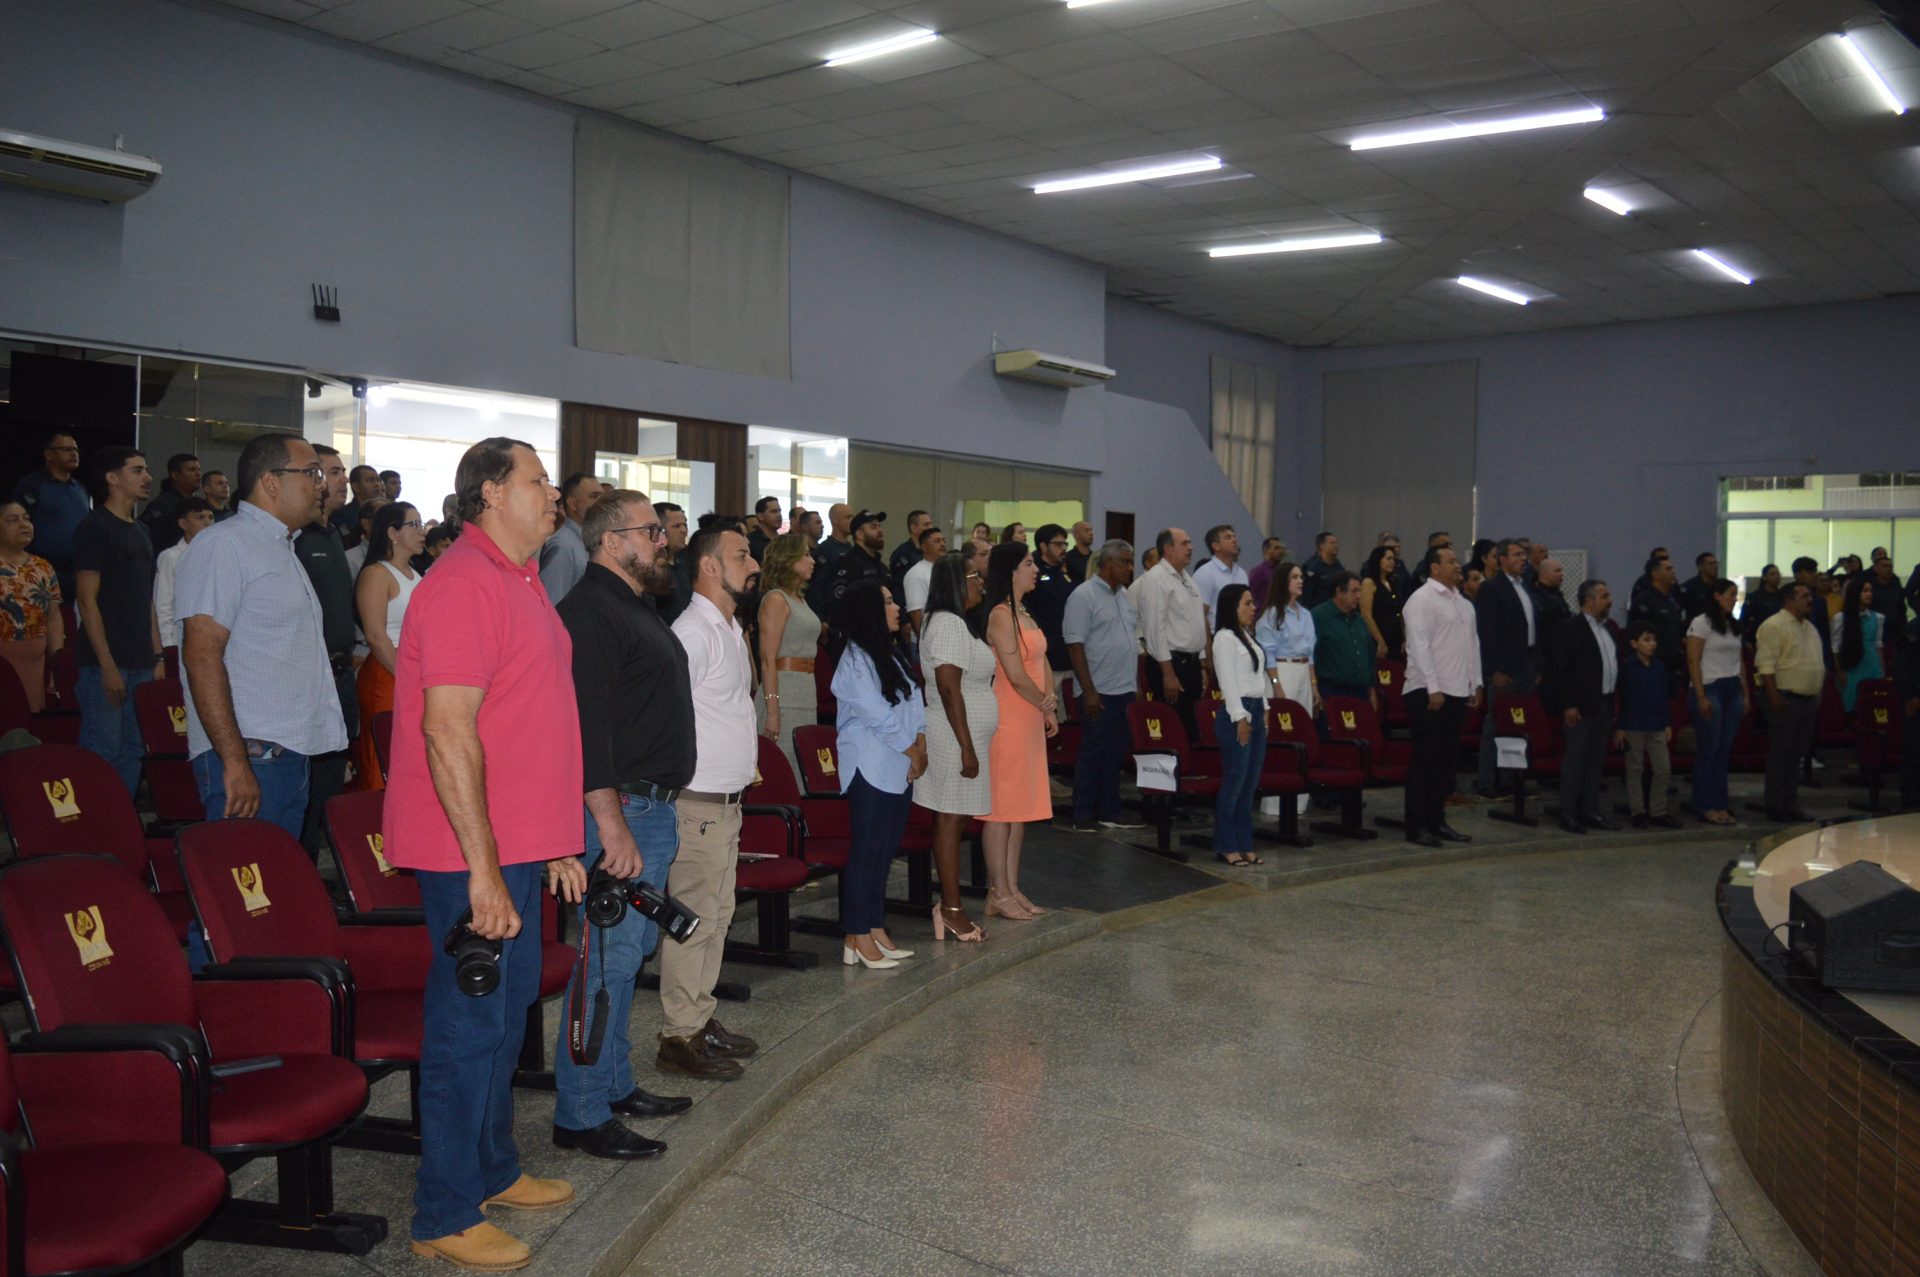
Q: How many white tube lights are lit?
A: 9